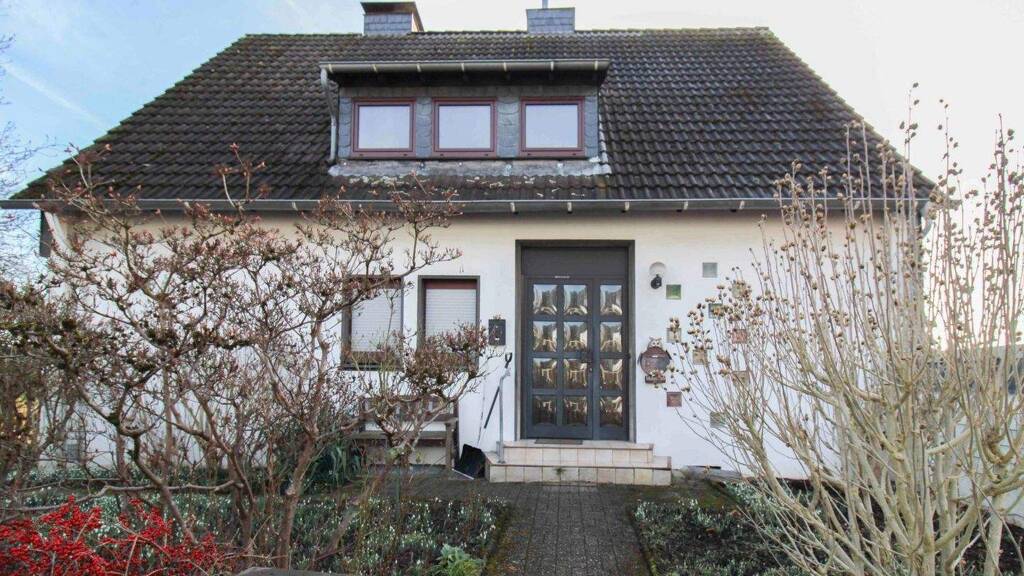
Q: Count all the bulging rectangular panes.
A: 12